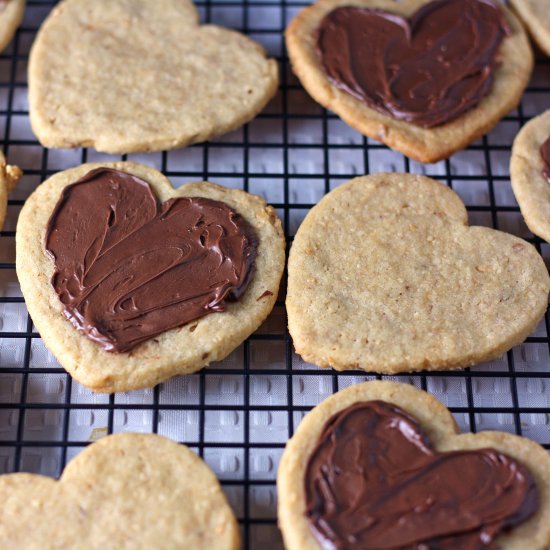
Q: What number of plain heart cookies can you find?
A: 3